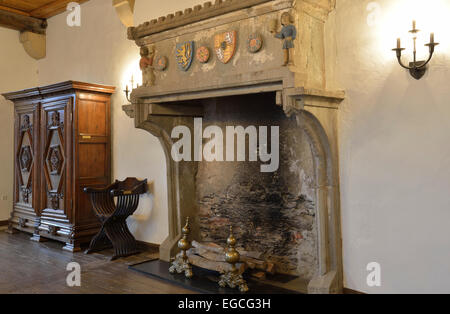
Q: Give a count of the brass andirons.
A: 2